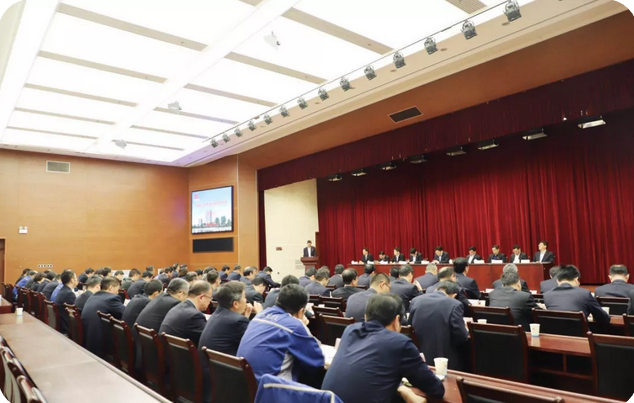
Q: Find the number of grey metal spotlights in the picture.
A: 14